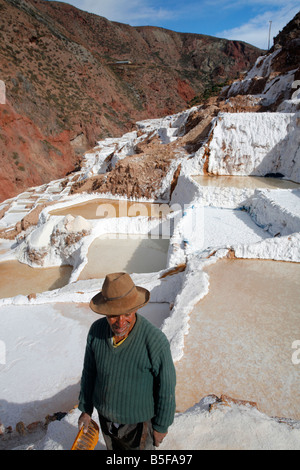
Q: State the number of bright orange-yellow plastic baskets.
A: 1